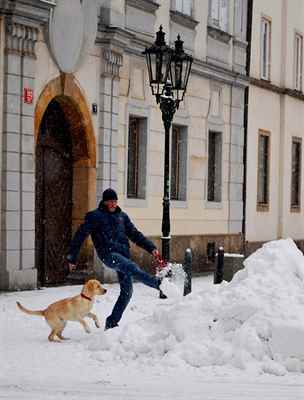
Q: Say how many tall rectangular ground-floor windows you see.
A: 5